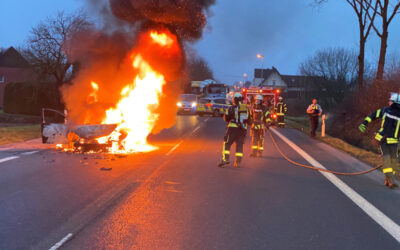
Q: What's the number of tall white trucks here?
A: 1